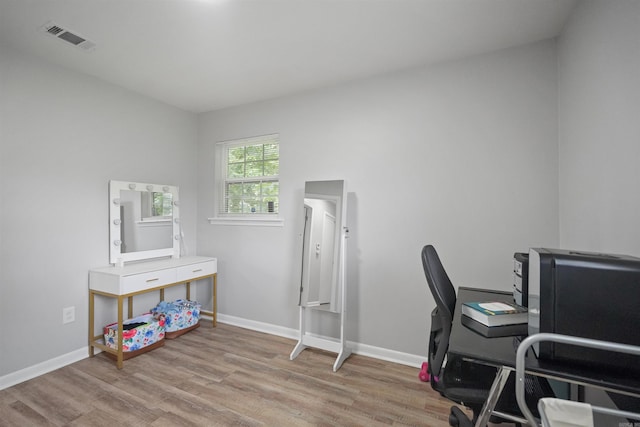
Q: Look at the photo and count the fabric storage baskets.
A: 2